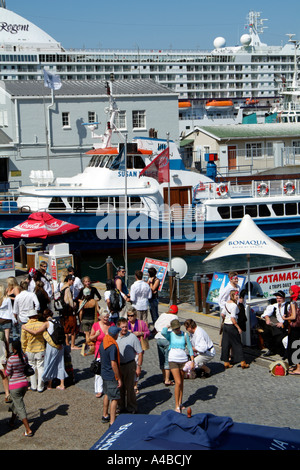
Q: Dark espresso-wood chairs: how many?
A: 0